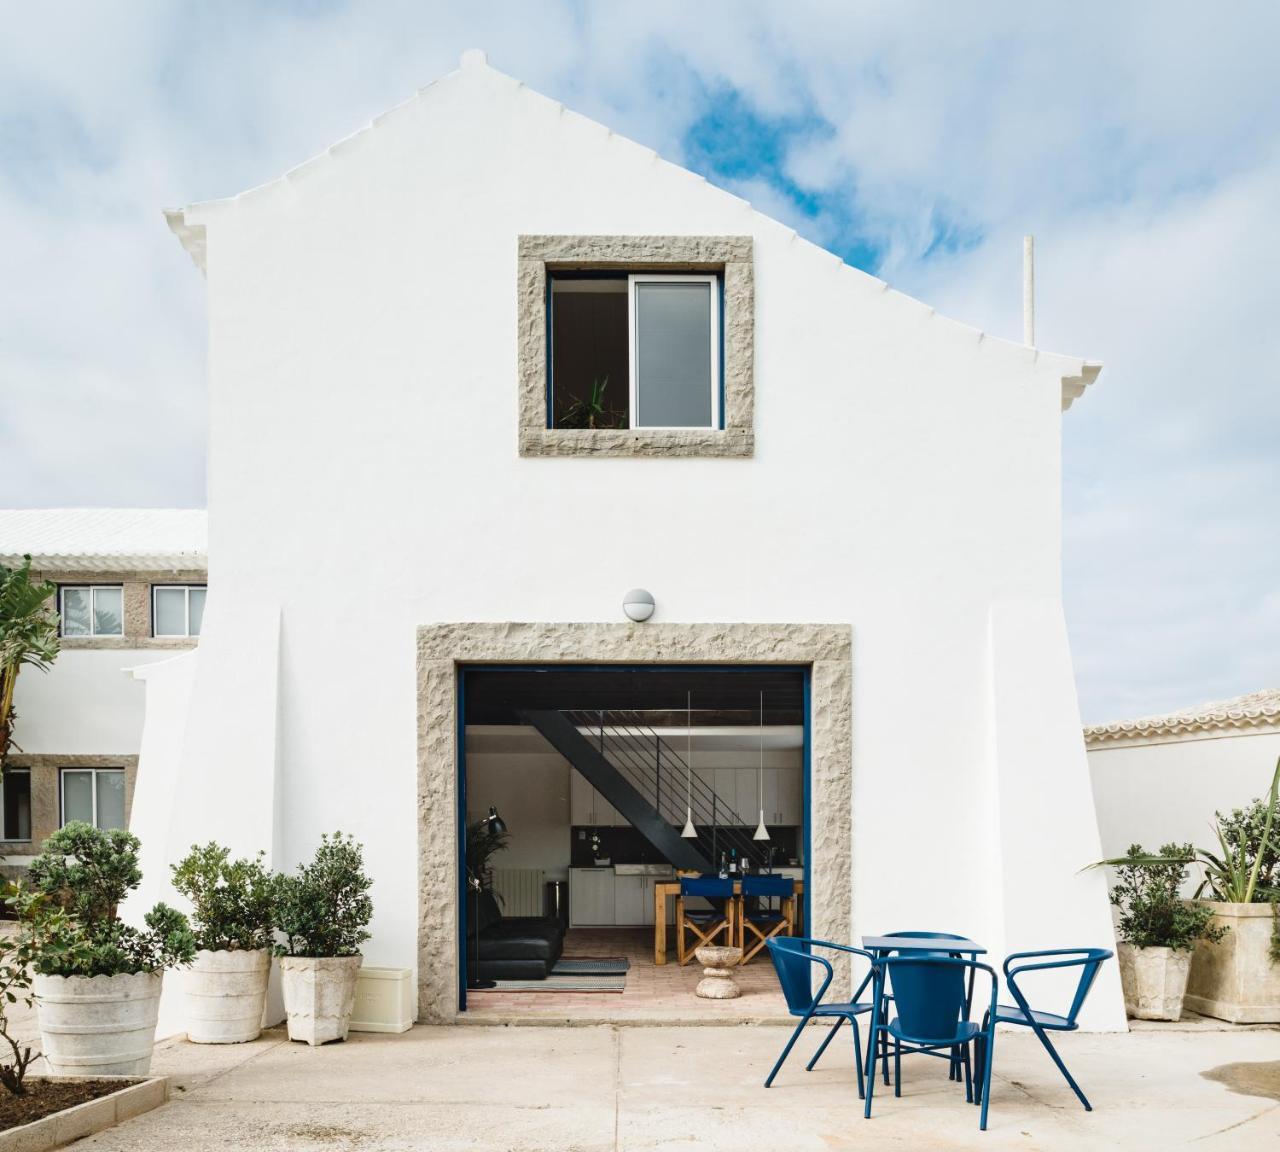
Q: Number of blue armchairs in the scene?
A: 4